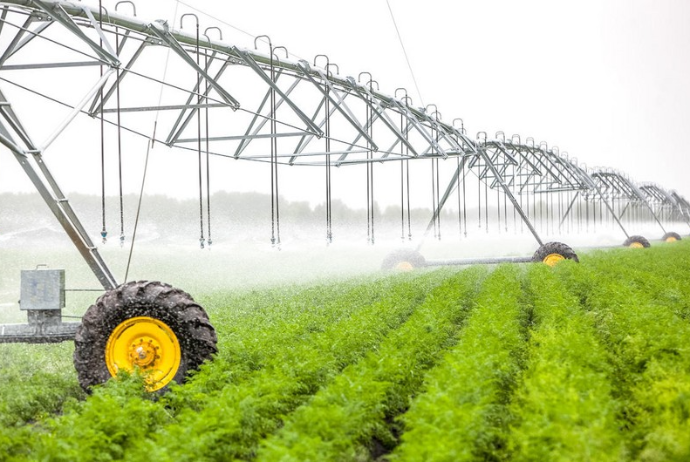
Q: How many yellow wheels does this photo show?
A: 5